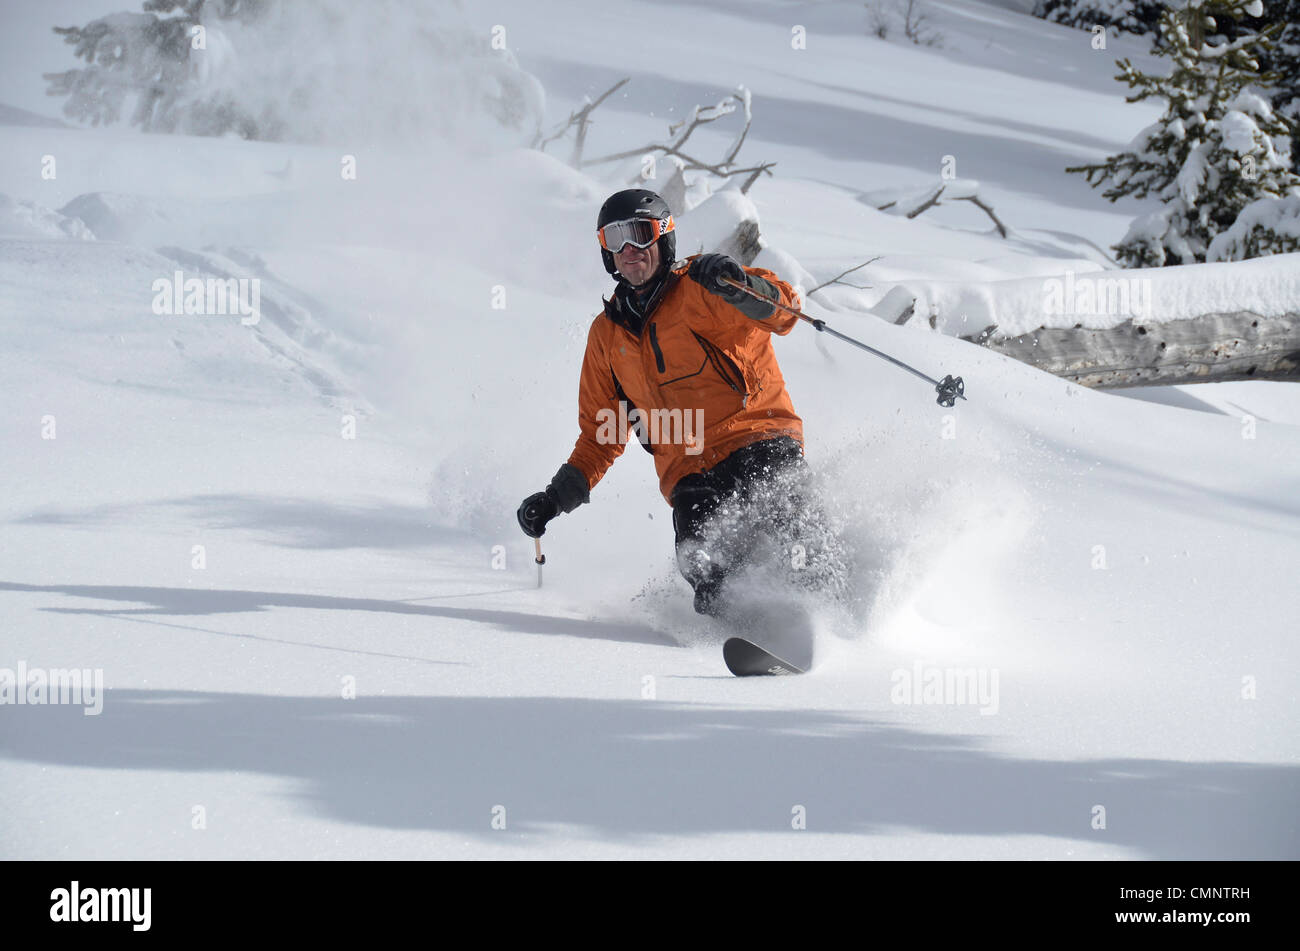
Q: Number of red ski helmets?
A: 0